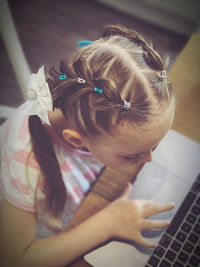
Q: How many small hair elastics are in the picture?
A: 5